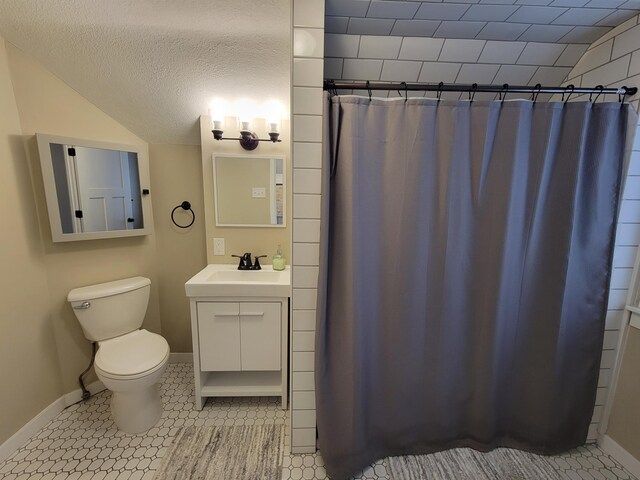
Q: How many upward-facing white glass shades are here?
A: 3